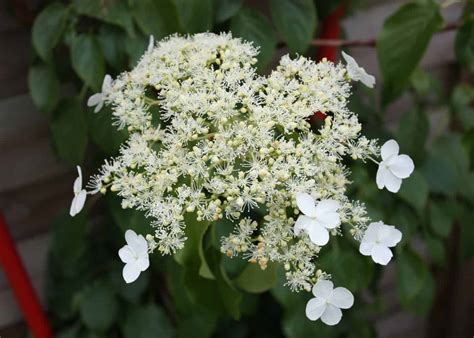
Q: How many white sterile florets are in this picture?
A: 9